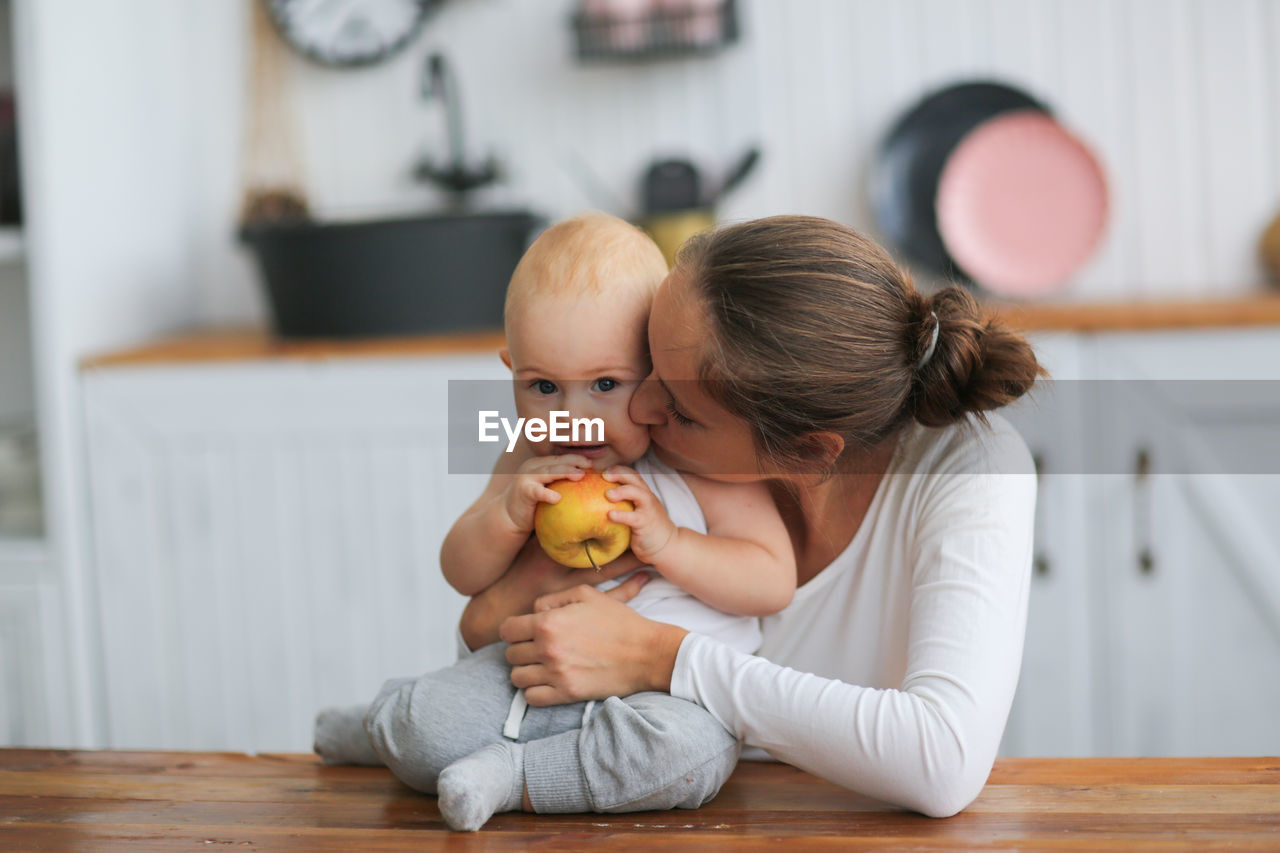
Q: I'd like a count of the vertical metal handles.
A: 2